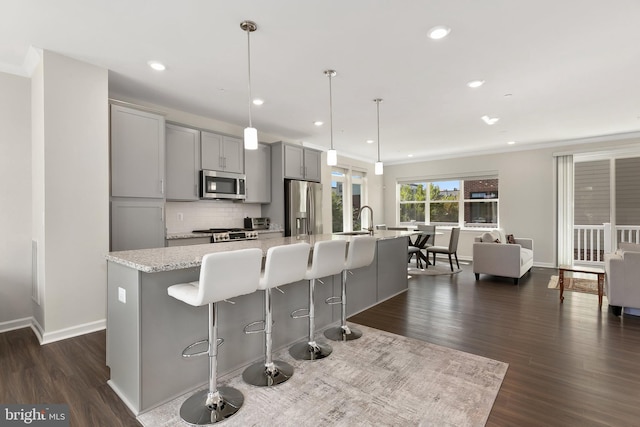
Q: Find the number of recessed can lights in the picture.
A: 9